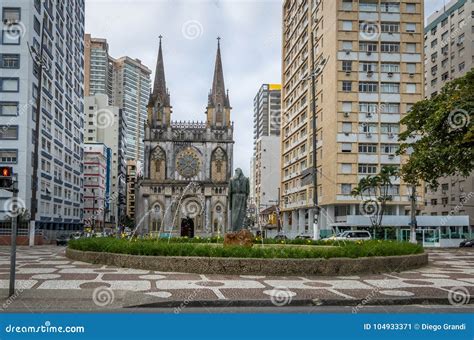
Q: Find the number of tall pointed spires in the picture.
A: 2